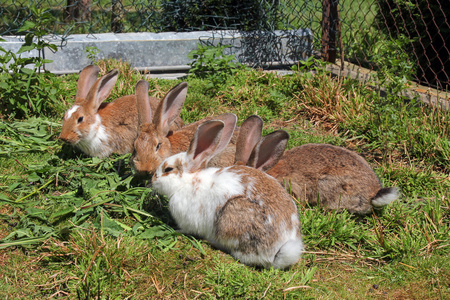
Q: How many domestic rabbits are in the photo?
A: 4